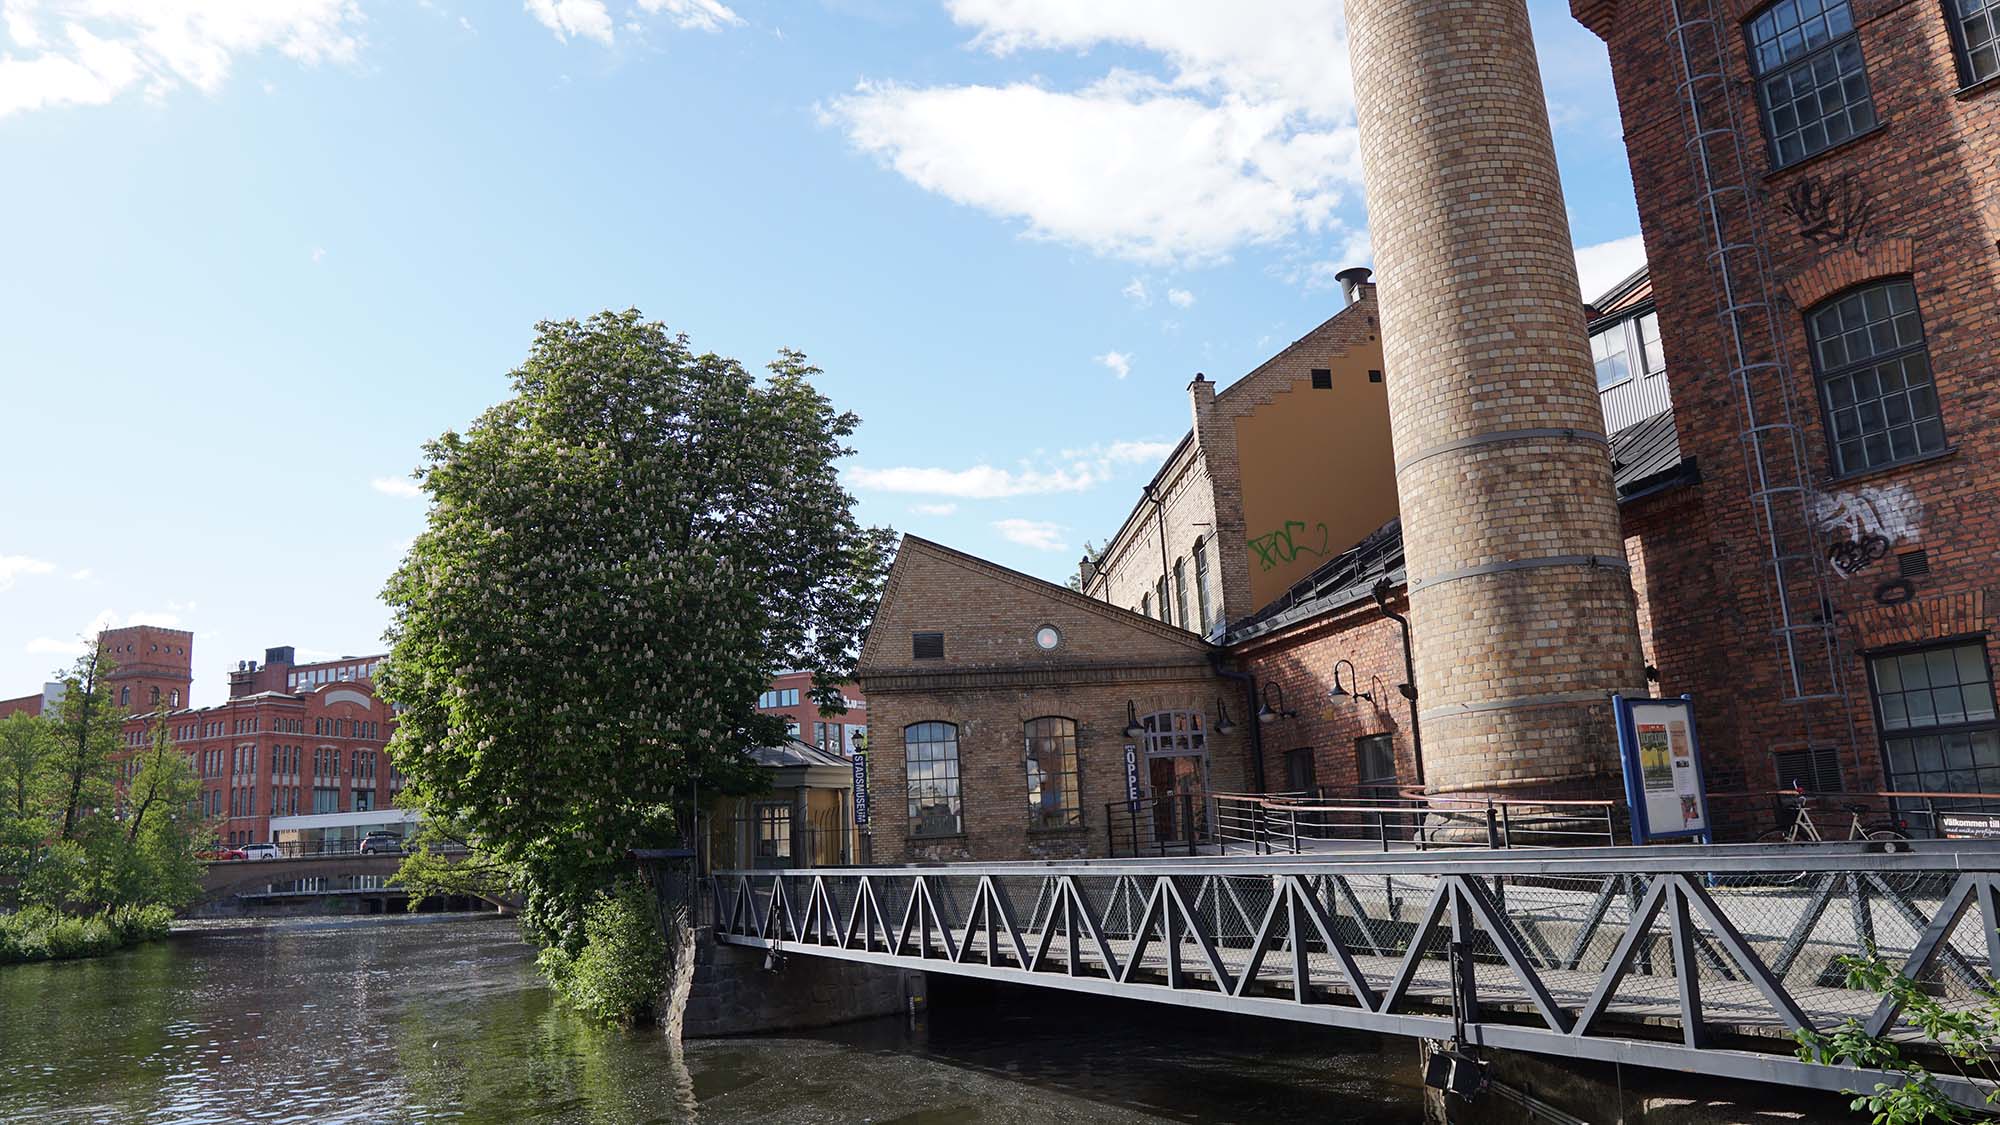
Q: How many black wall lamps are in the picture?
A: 4